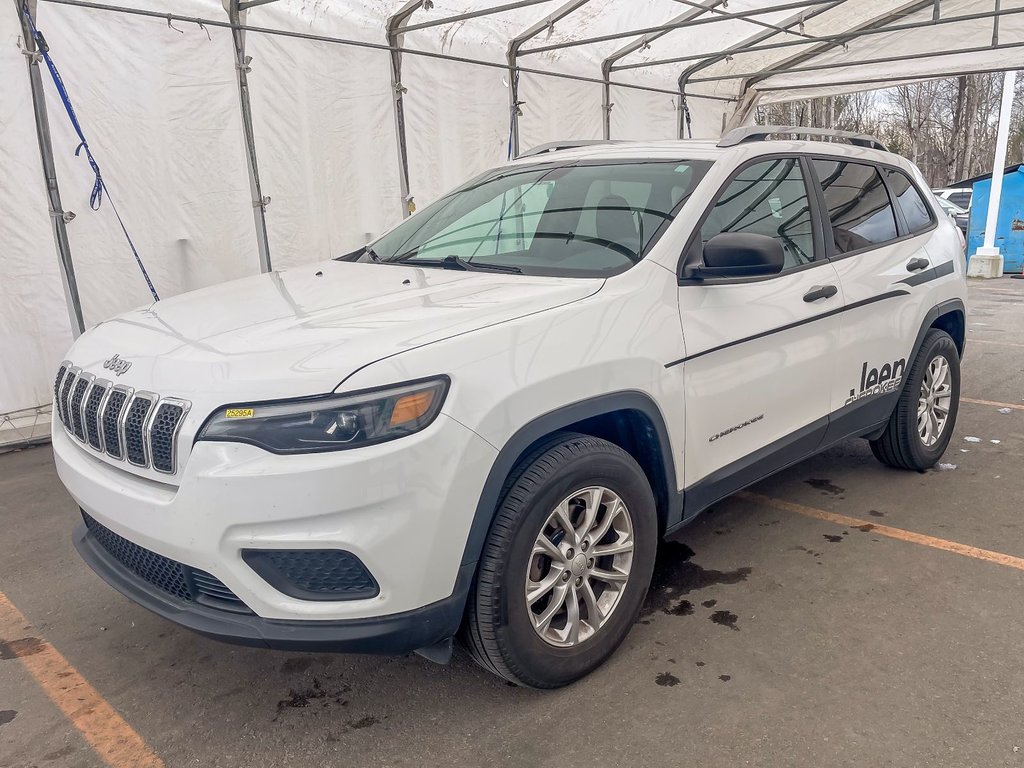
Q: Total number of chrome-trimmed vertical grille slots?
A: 7